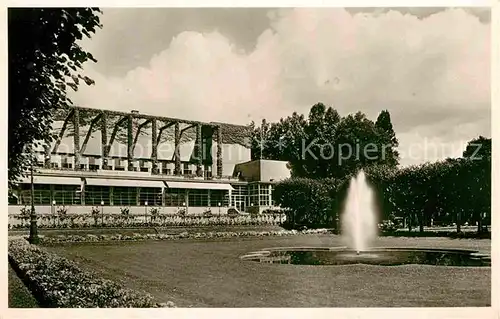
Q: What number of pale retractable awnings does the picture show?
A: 3